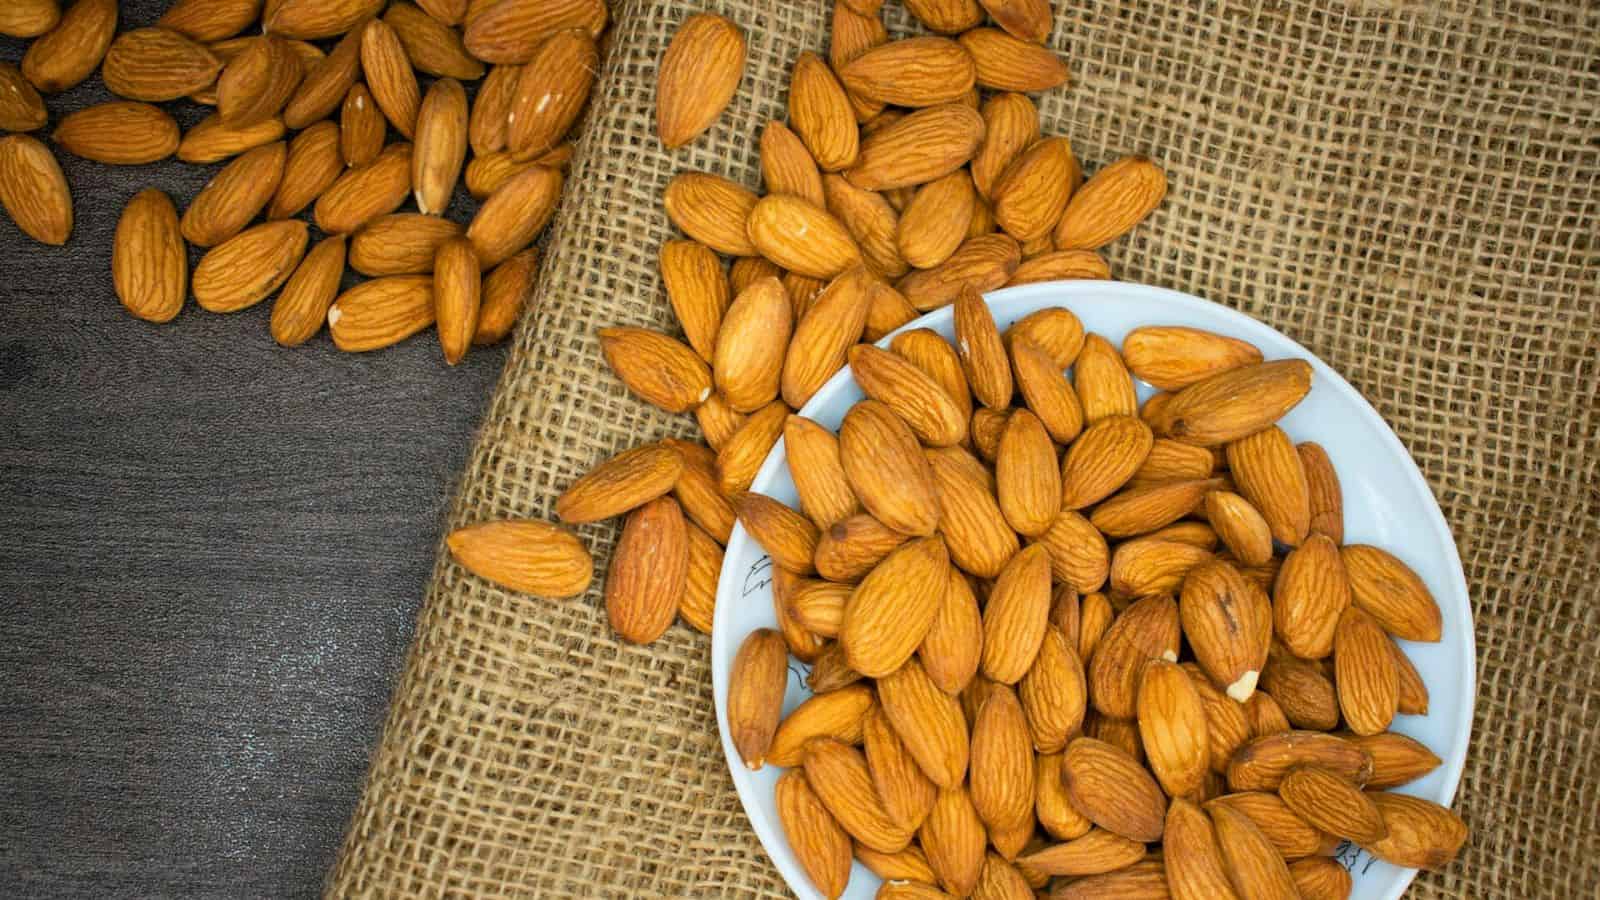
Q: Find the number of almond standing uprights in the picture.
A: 0